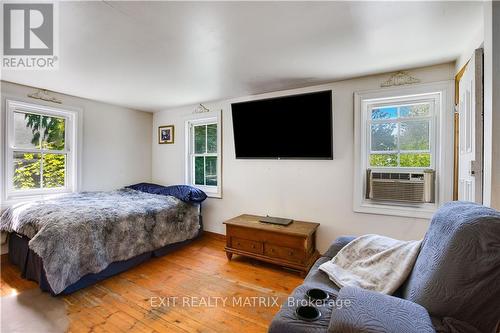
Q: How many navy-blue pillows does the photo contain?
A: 2